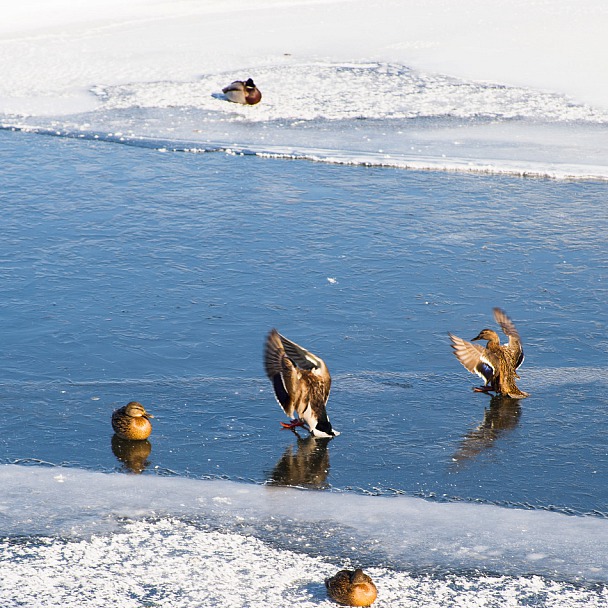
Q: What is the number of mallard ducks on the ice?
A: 5